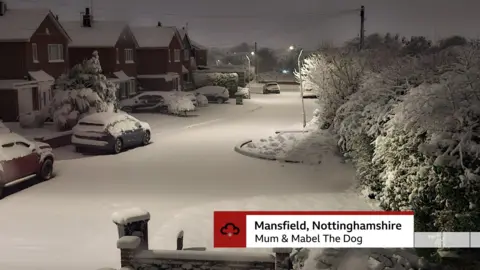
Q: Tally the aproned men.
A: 0